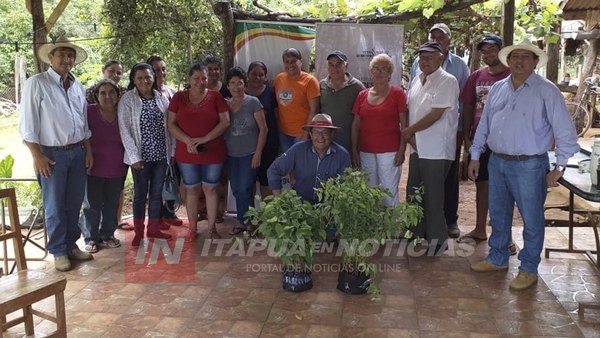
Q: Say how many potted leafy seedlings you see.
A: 2